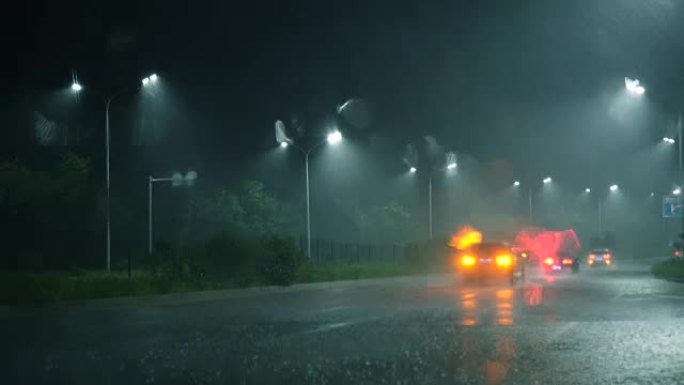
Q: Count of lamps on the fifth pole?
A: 2